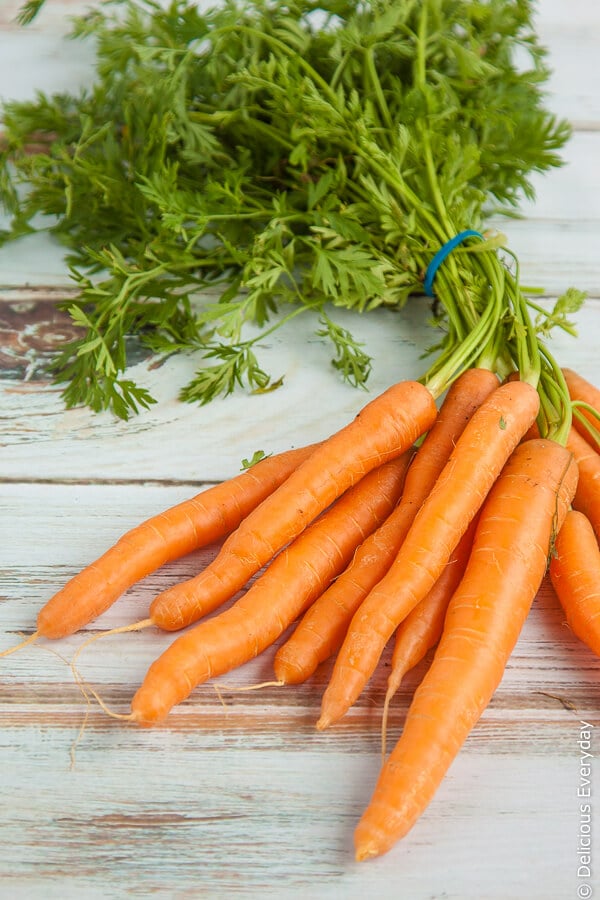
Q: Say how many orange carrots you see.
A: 10